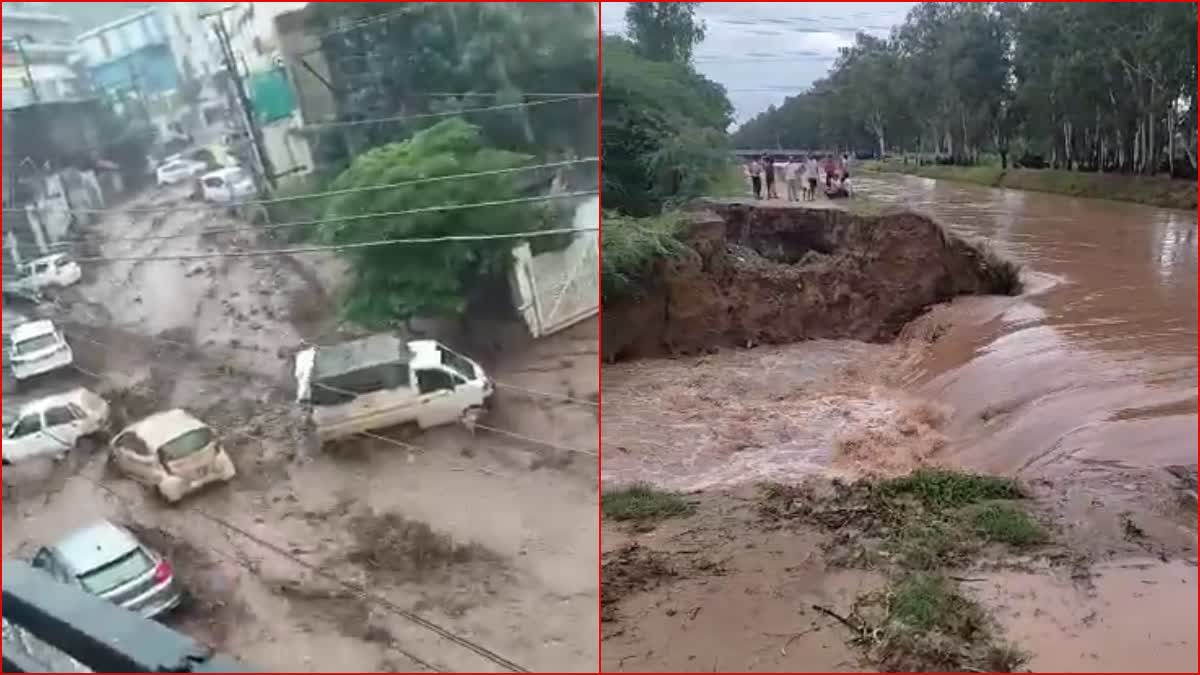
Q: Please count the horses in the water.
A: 0